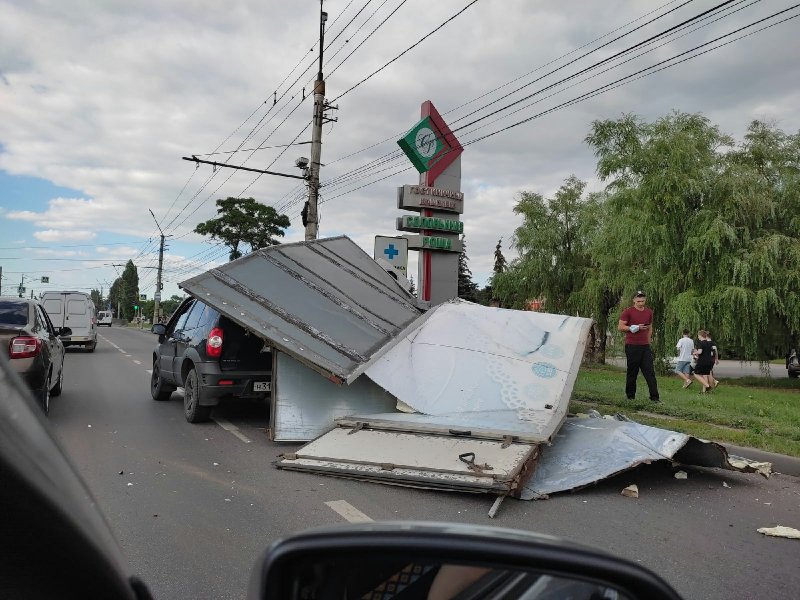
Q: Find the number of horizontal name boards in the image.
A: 3